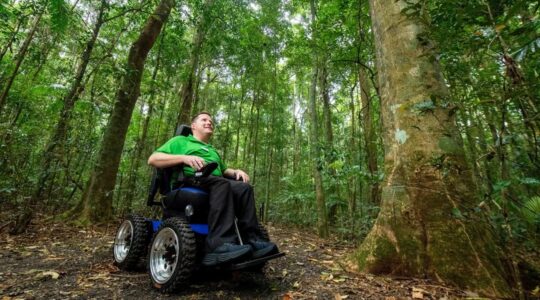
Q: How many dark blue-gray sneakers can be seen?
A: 2